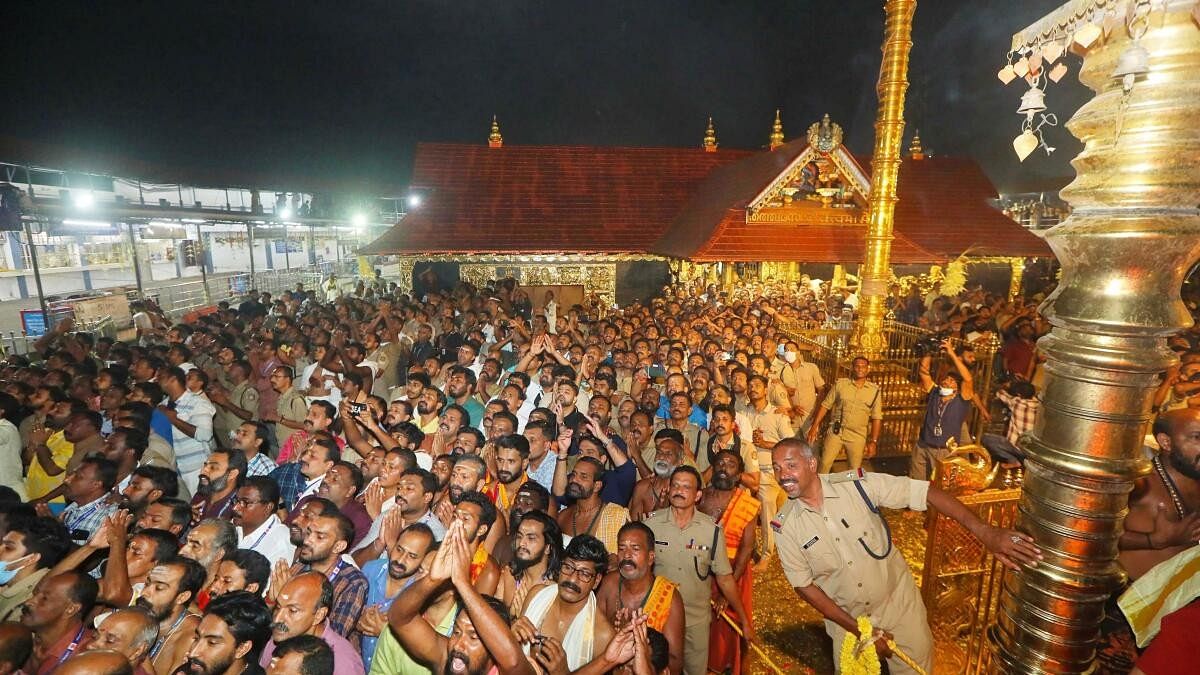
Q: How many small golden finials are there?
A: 4